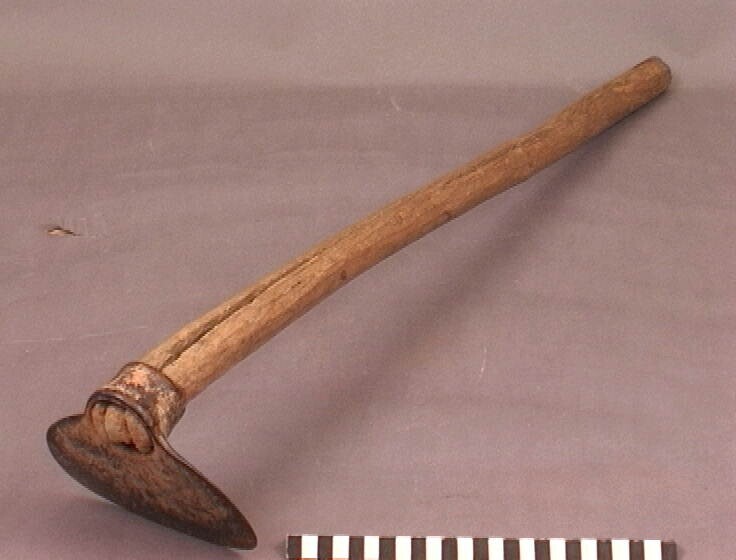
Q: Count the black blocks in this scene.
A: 13